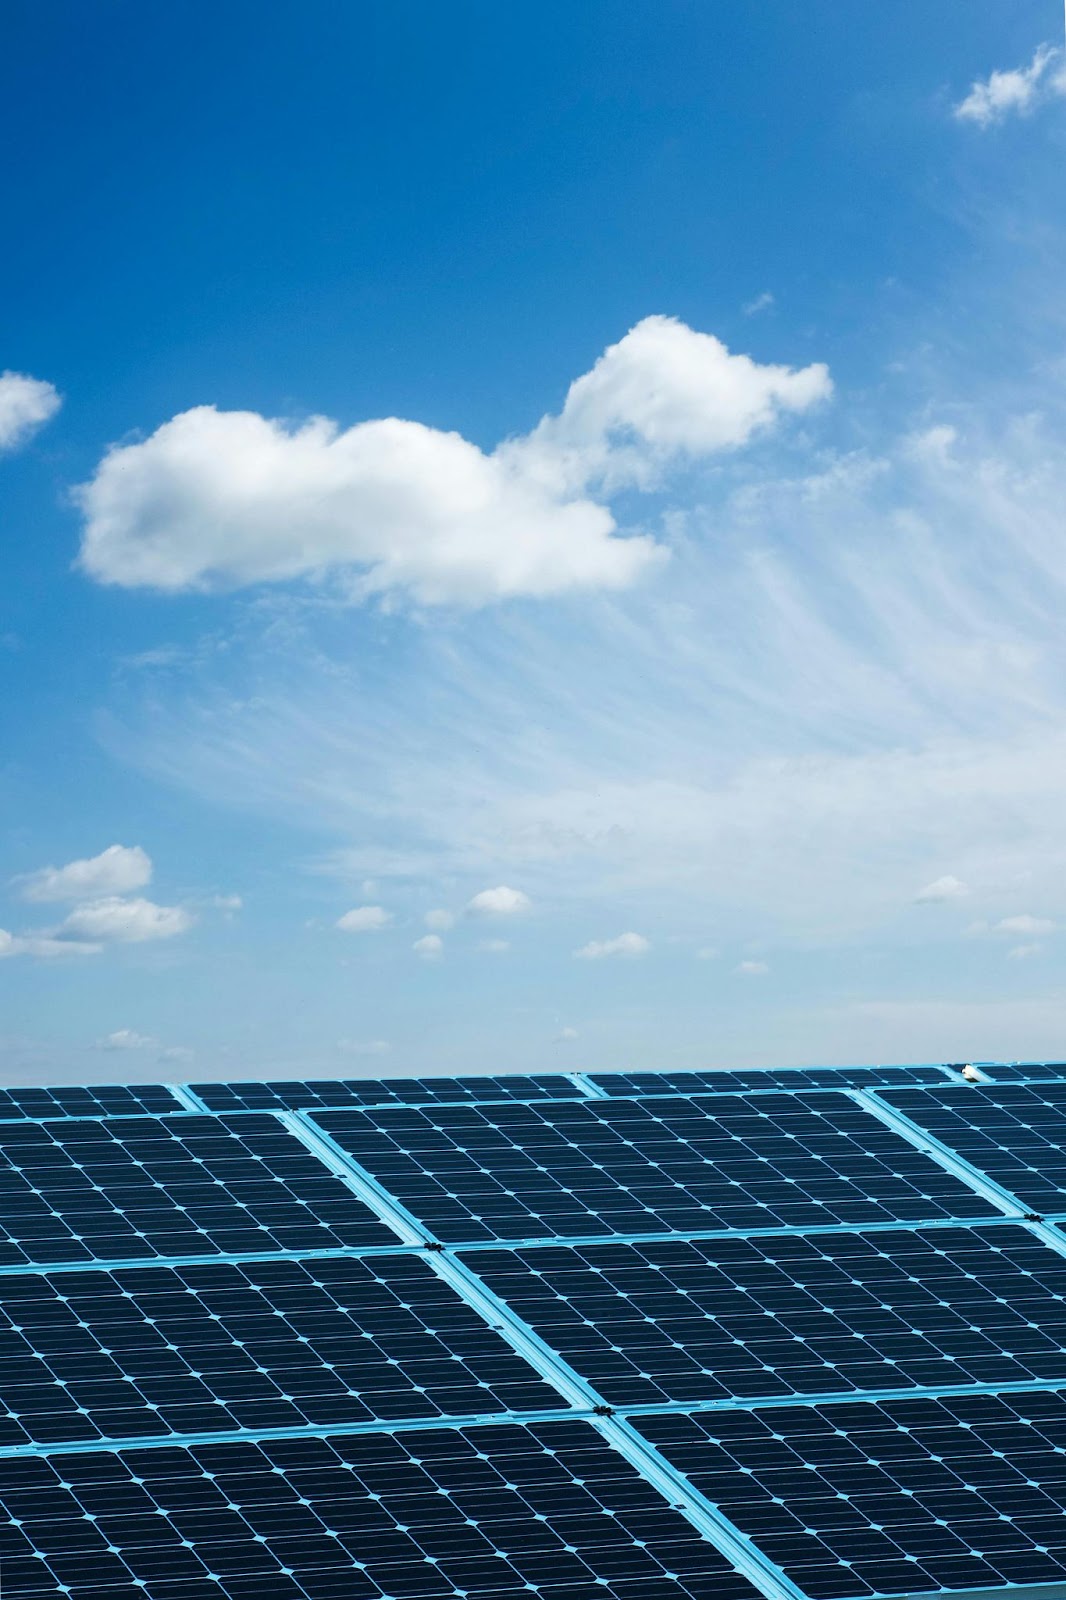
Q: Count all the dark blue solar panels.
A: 12